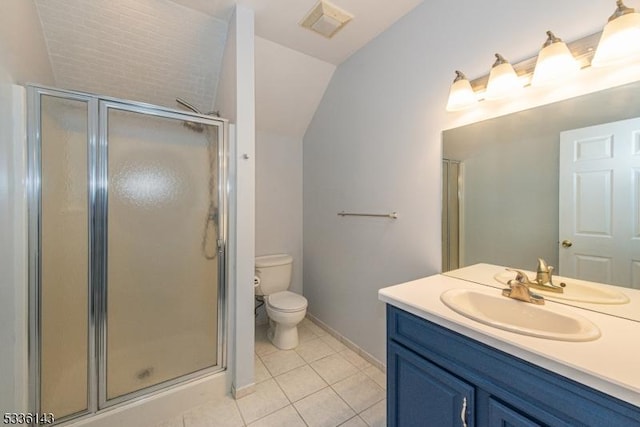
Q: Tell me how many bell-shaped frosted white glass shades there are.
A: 4